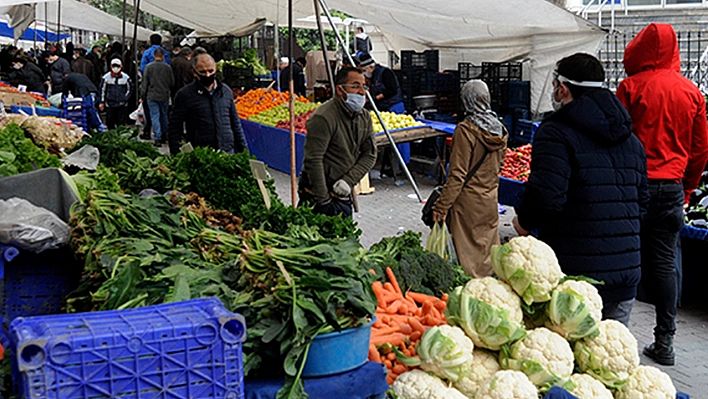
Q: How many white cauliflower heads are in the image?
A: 11